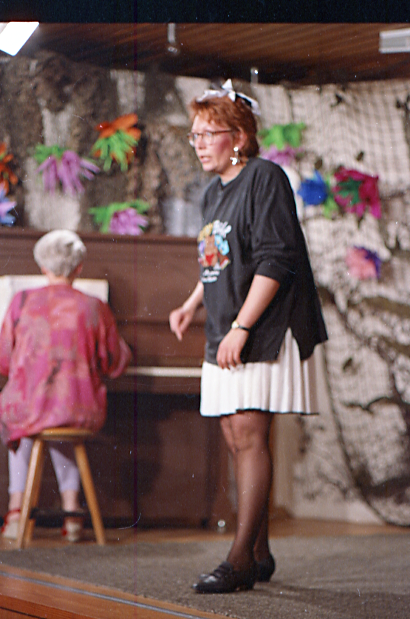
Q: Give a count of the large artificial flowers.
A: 9